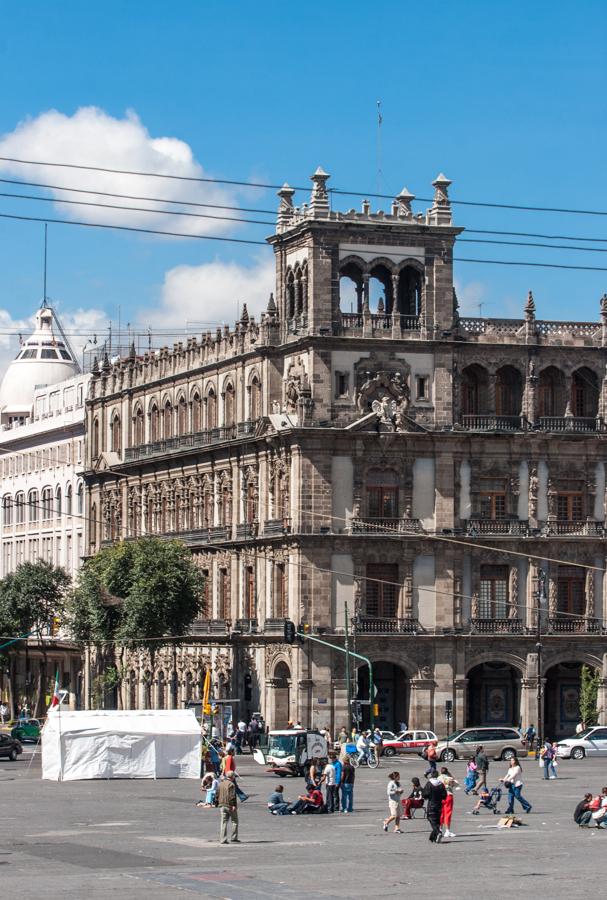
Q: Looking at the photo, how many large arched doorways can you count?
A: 3